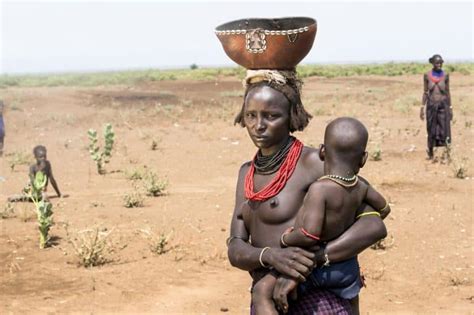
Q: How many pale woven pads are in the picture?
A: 1